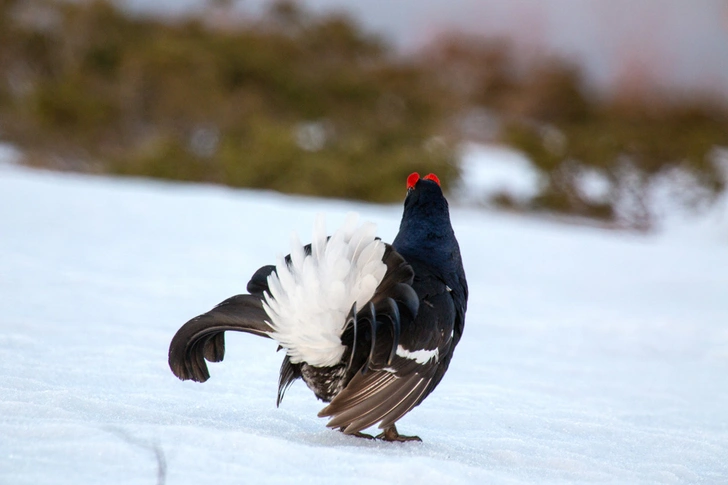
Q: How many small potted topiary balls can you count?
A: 0